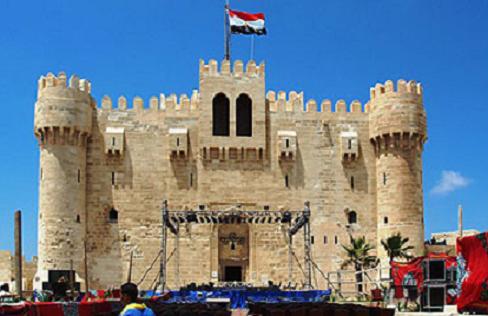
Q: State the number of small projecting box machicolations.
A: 4